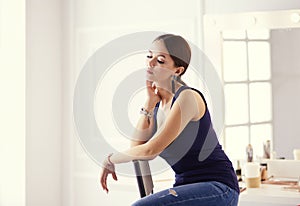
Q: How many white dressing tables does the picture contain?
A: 1